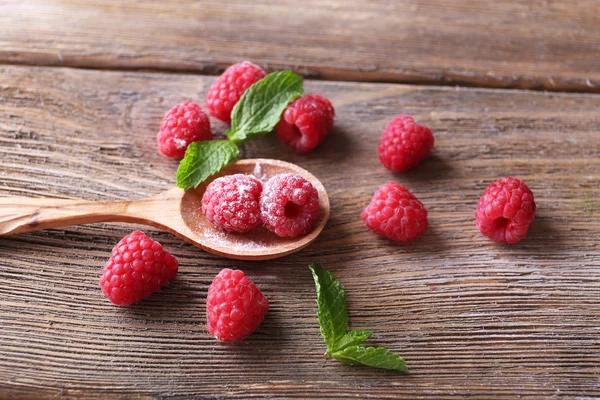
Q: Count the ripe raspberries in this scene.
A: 10